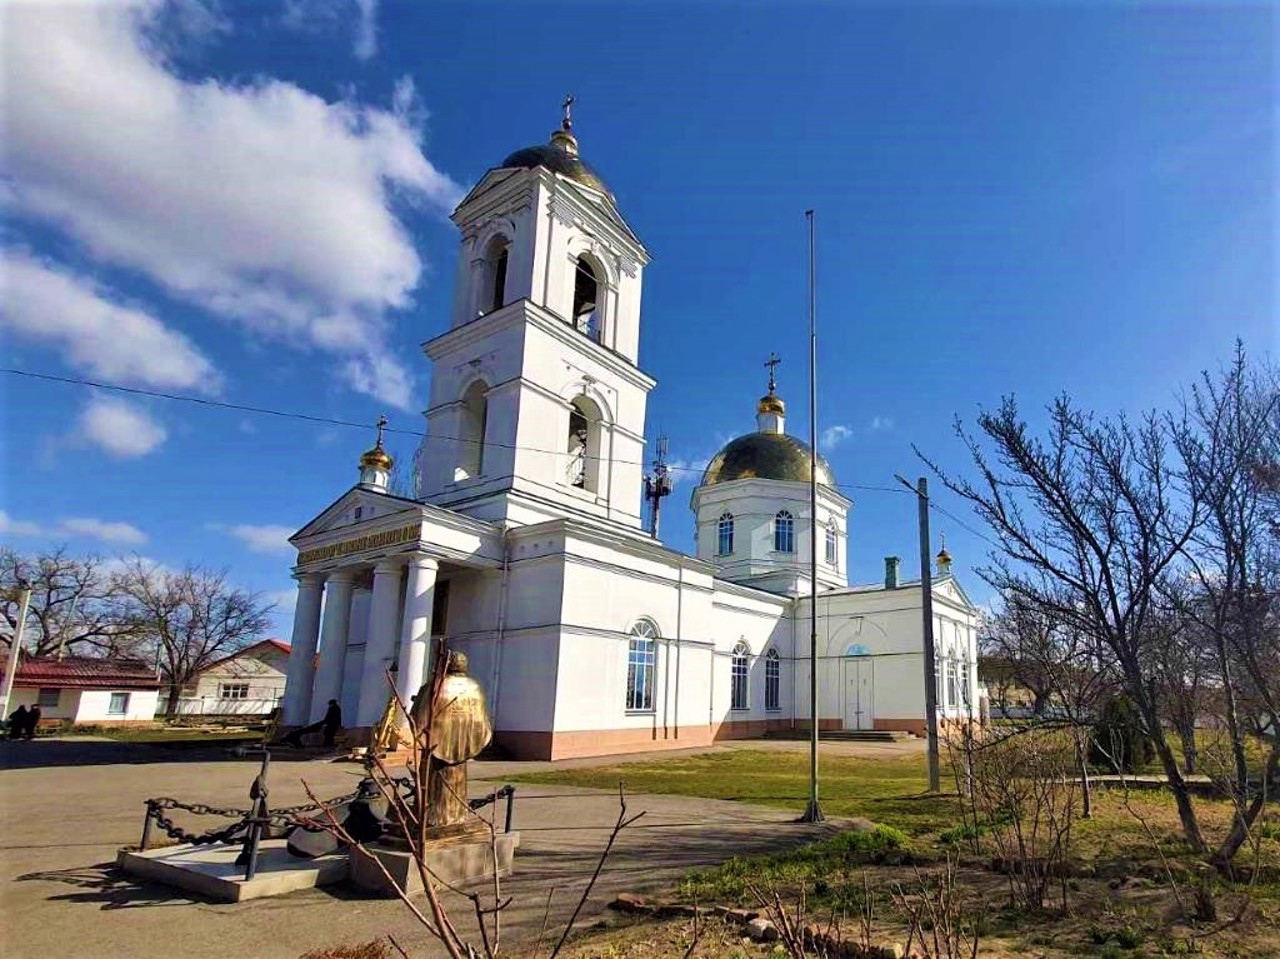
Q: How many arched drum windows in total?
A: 3